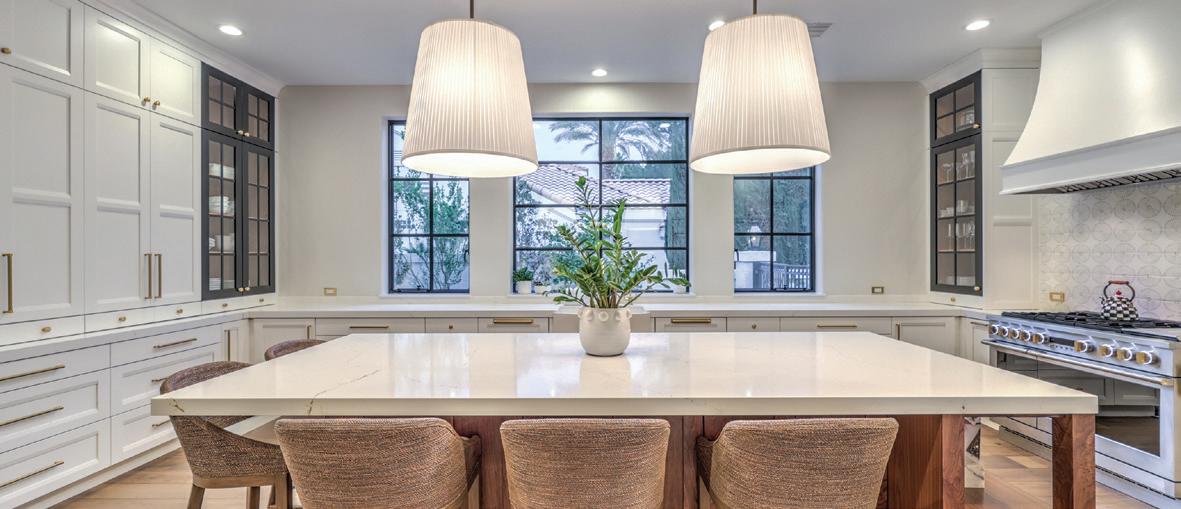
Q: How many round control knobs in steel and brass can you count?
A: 9